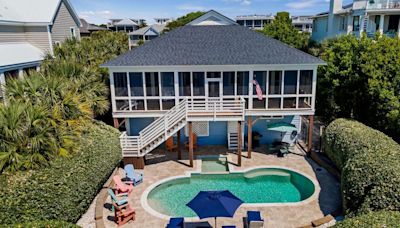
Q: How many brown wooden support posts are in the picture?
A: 6